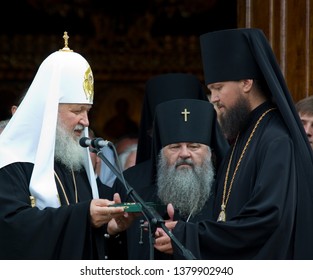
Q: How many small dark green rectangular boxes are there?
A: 1